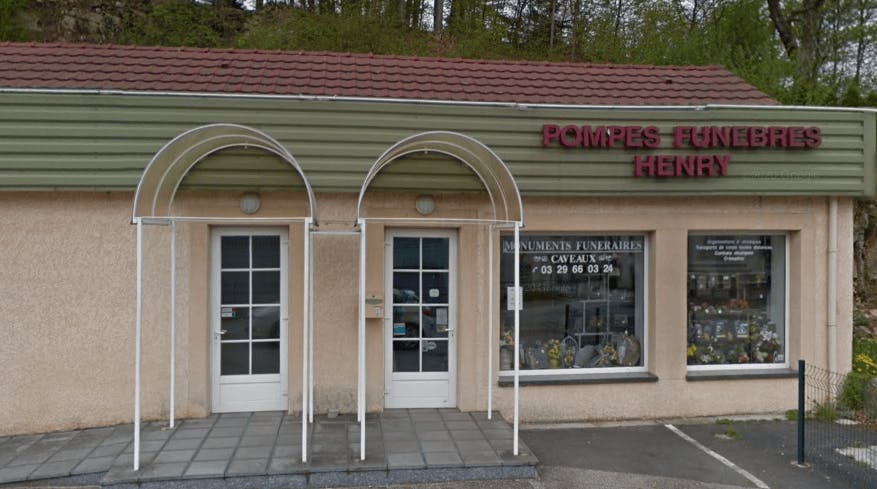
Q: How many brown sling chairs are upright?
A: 0